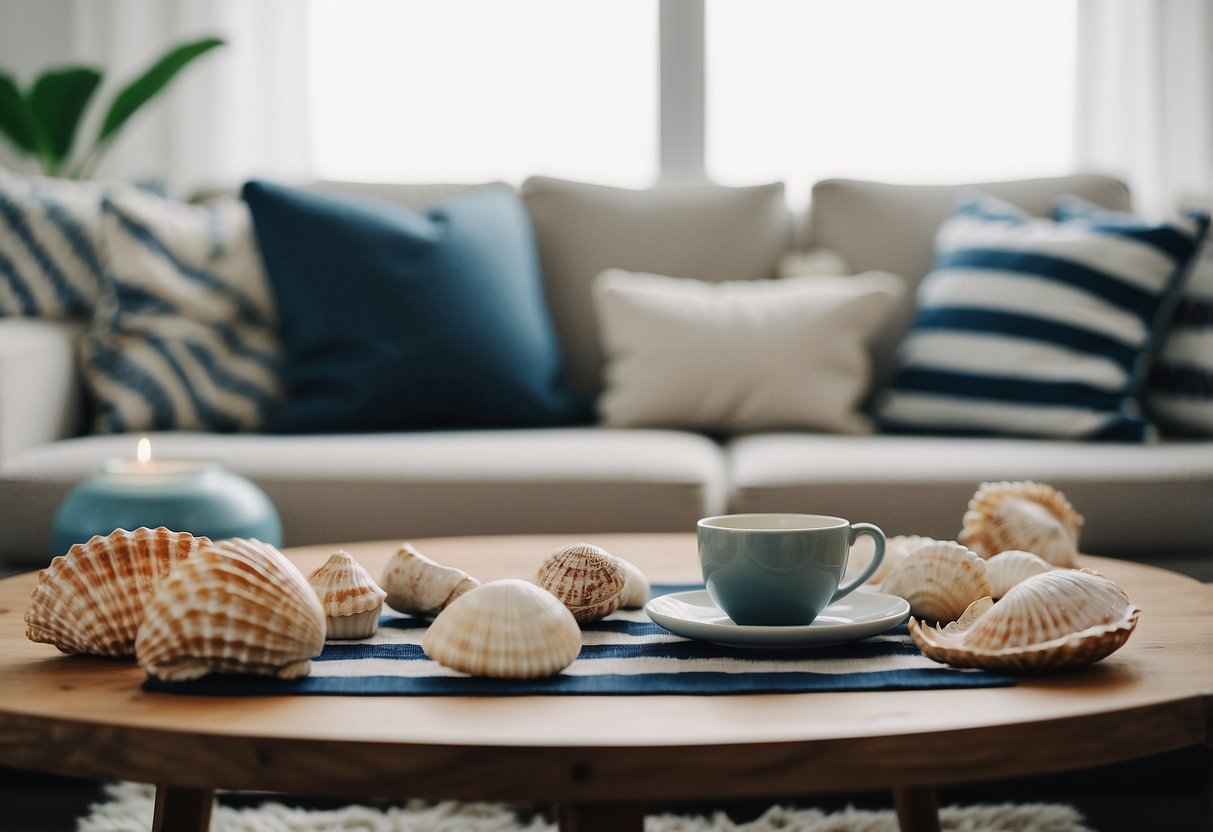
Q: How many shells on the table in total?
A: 12